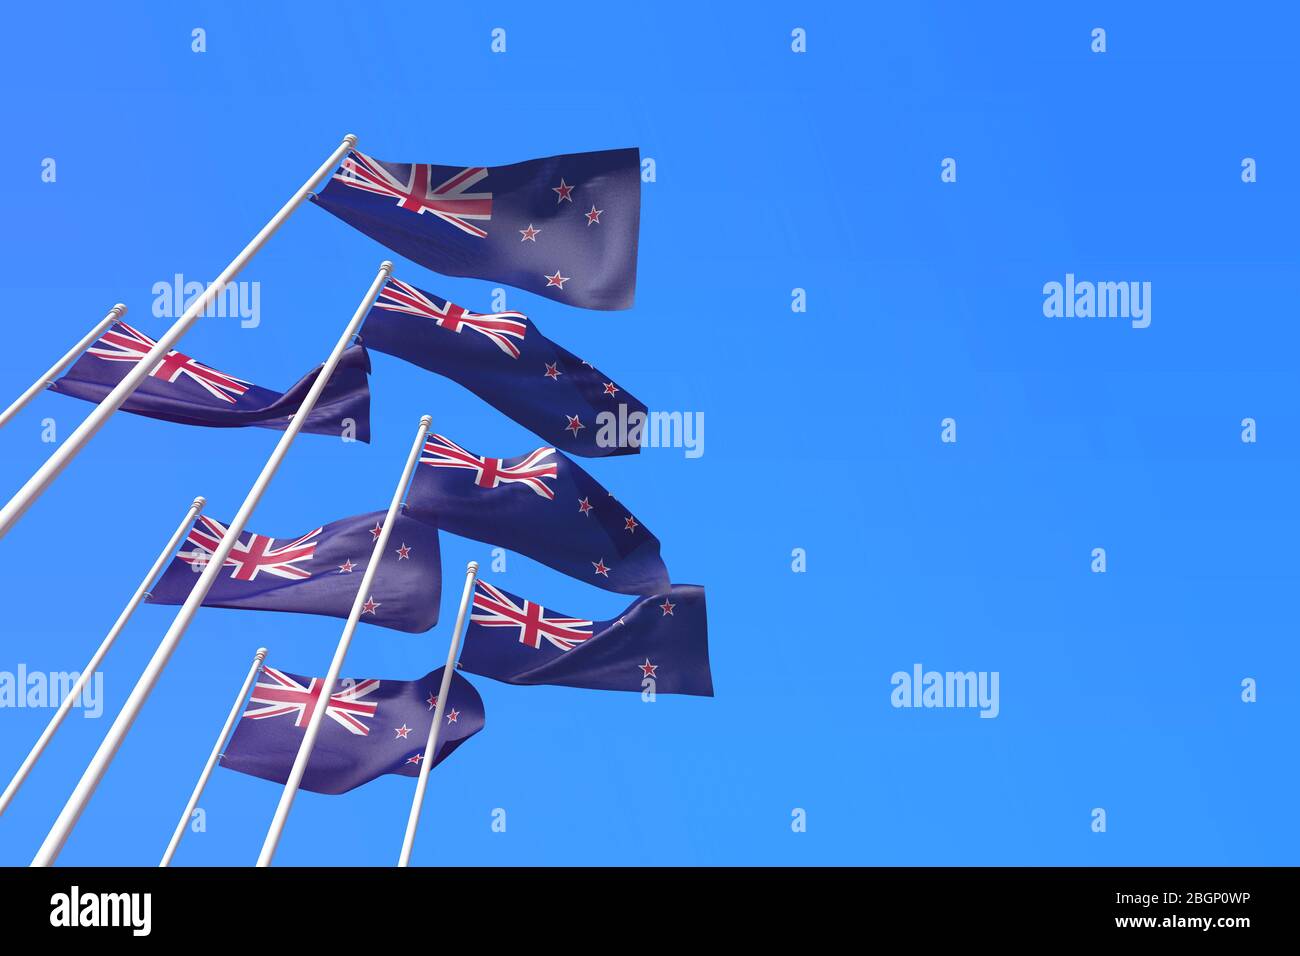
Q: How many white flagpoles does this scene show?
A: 7